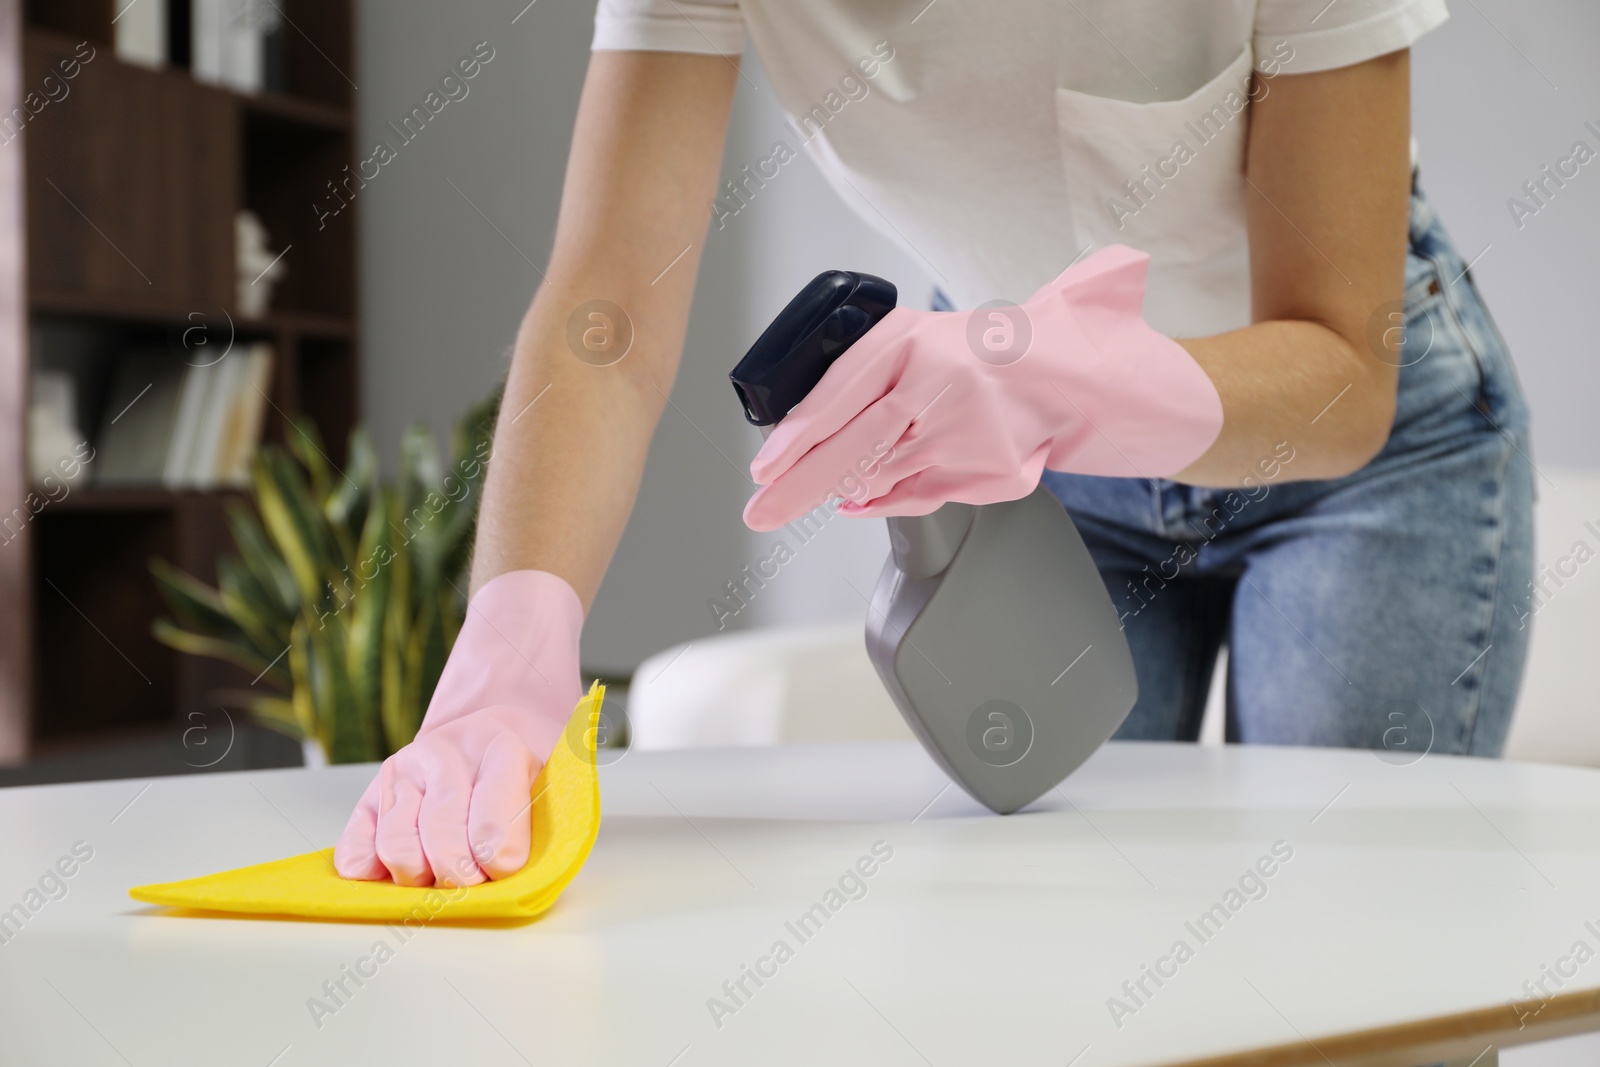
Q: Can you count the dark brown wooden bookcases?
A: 1